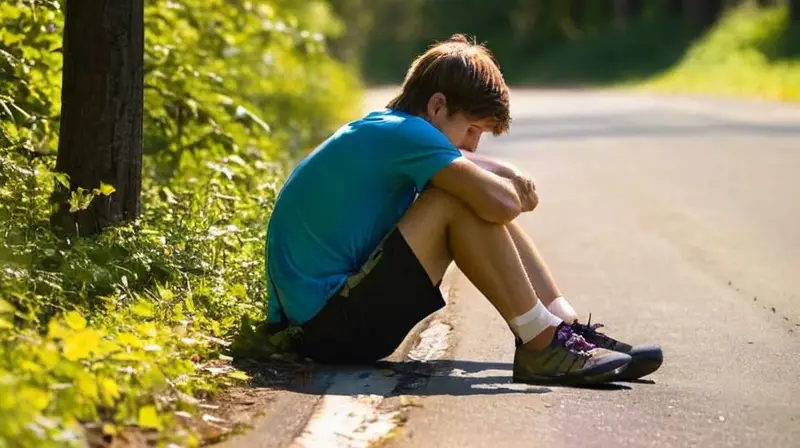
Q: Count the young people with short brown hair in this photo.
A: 1